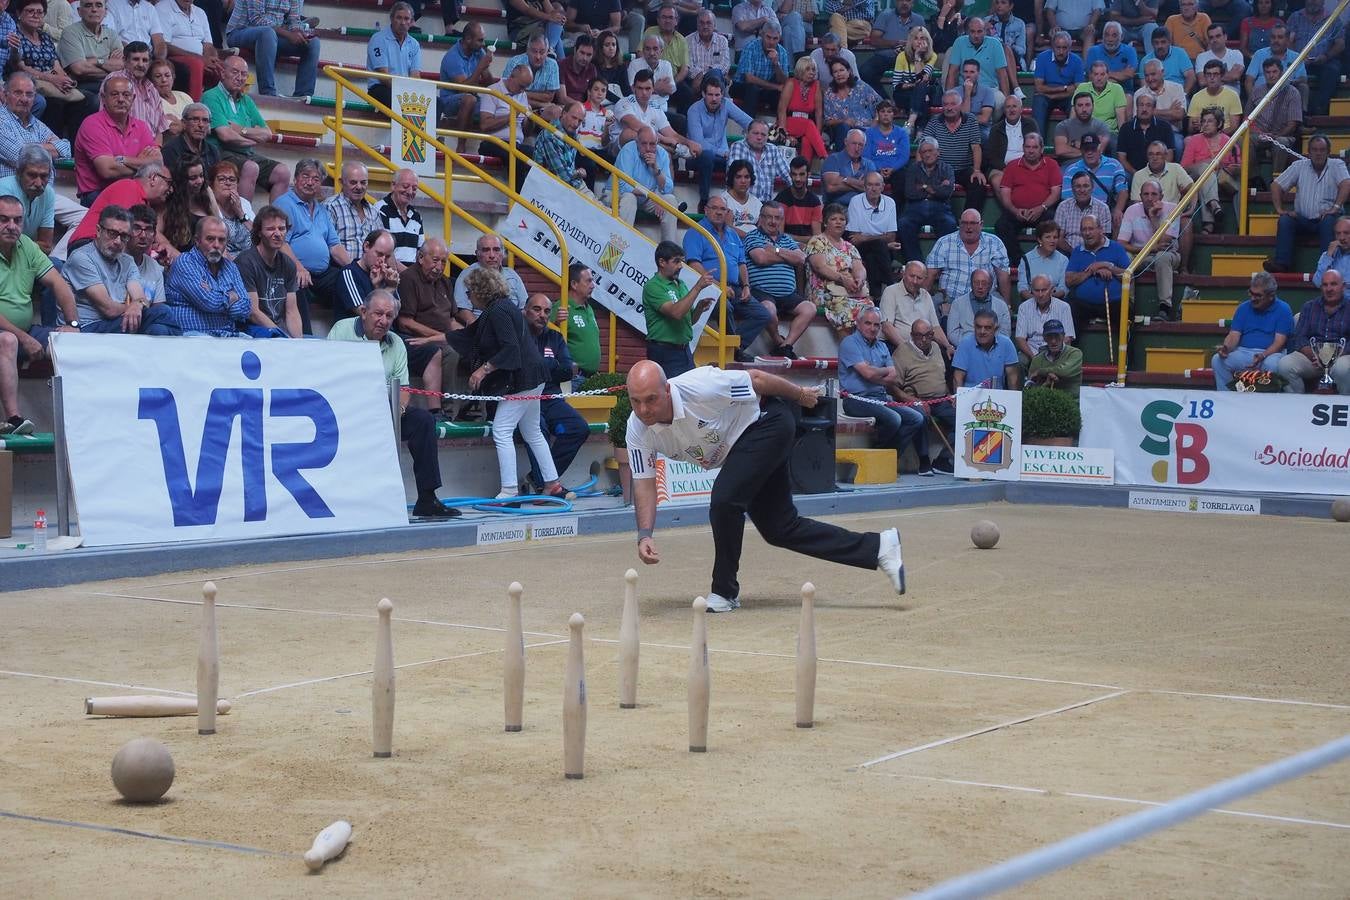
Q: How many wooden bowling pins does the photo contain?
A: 9